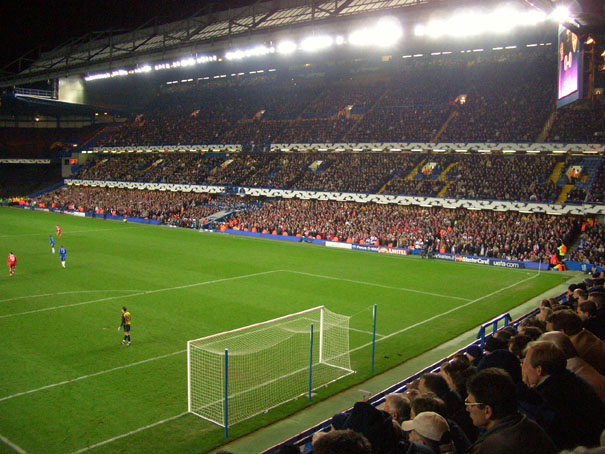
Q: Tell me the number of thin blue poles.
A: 3